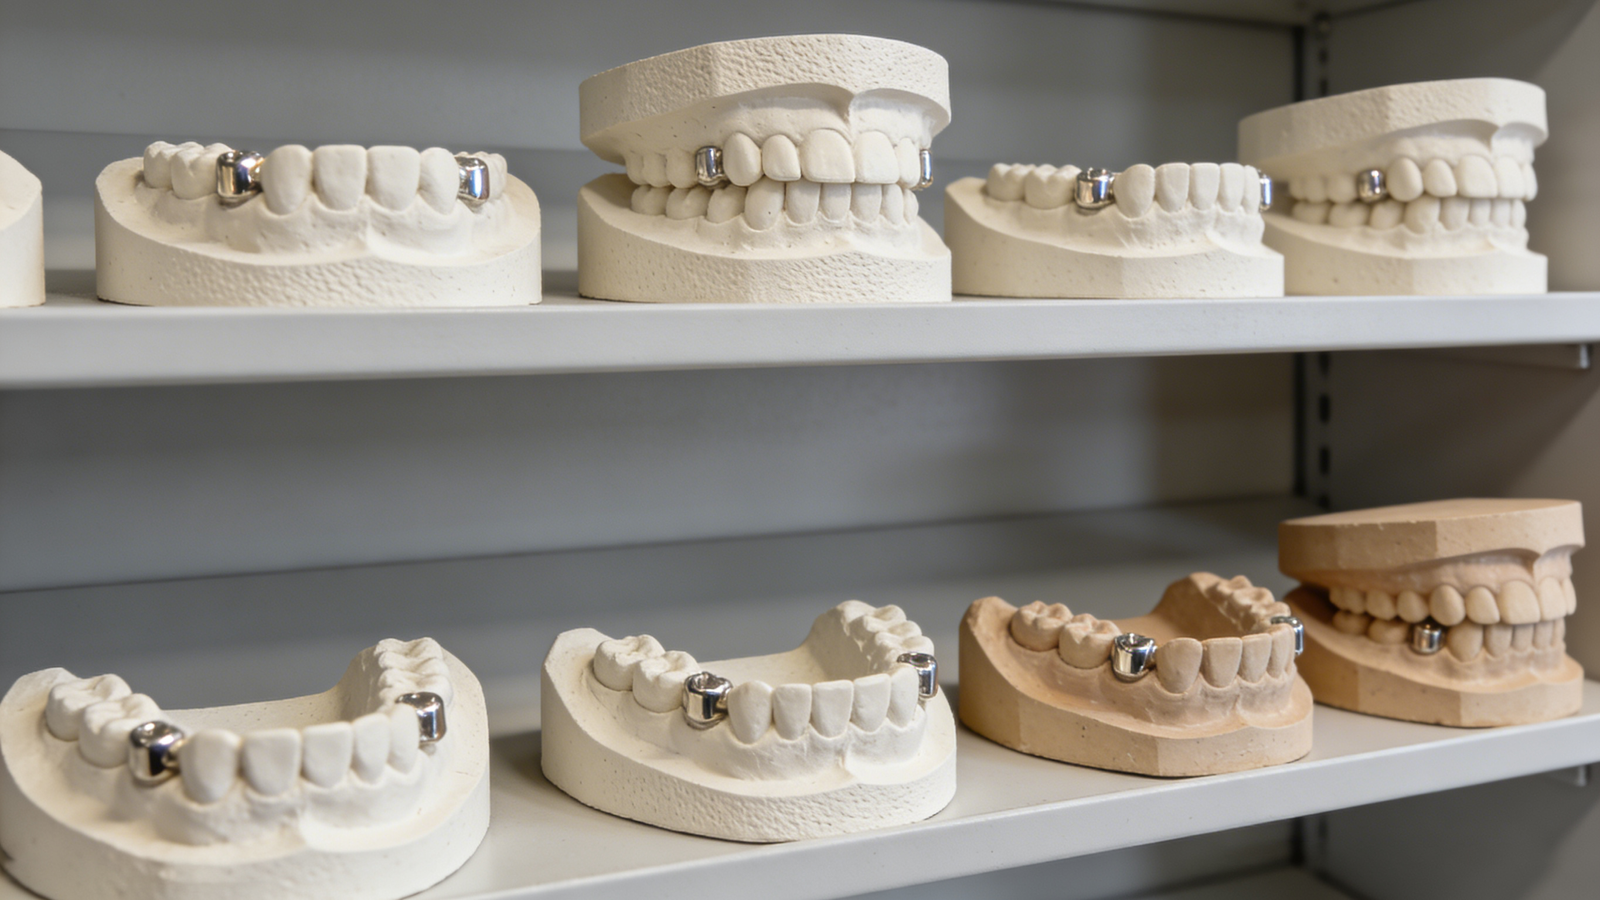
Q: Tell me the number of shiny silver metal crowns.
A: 14